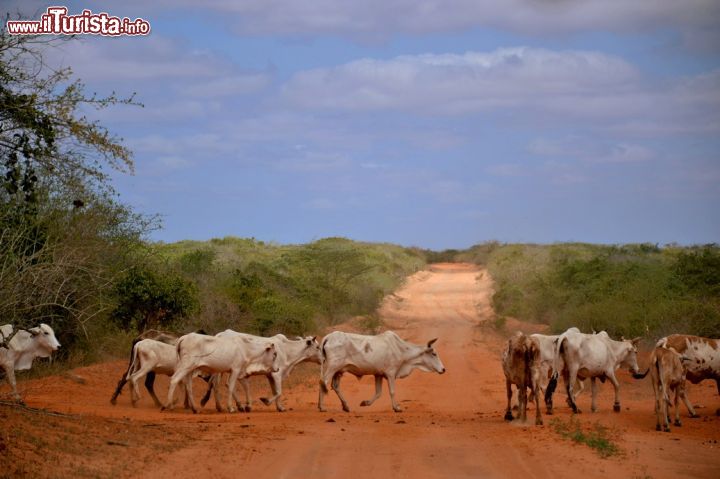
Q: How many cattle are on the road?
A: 11